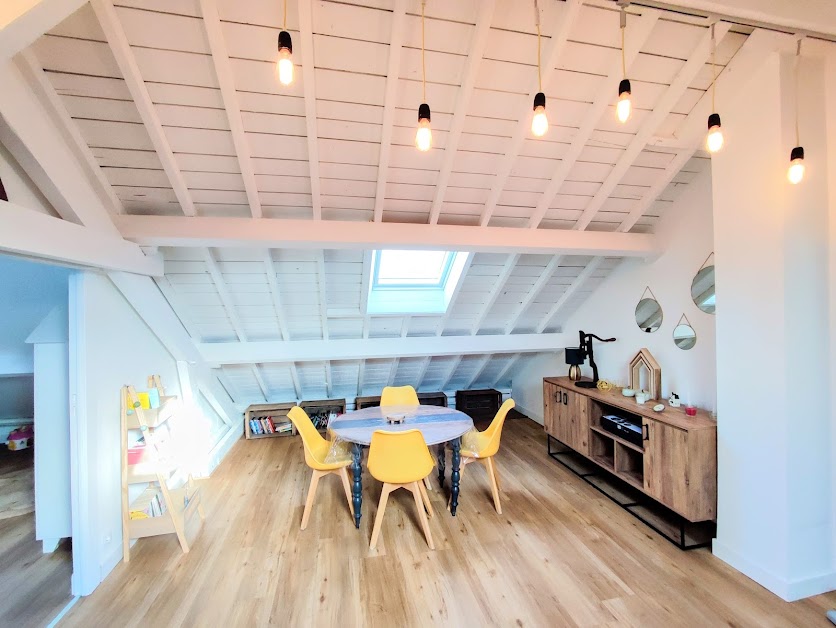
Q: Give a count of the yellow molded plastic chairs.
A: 4